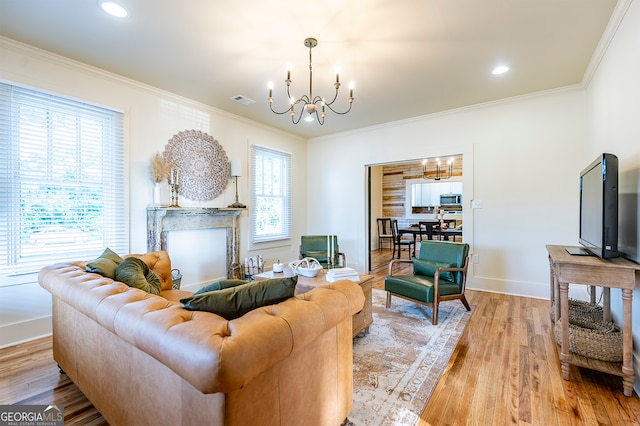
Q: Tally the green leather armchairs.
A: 2